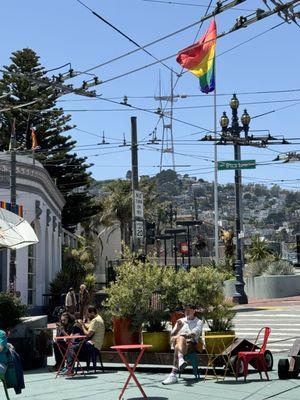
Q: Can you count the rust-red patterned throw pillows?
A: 0